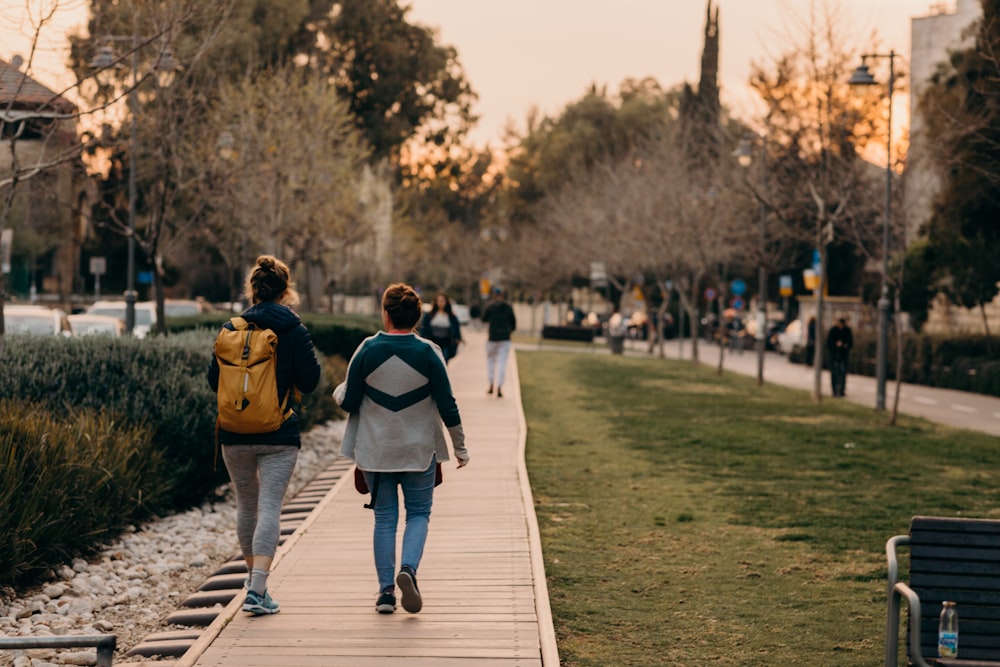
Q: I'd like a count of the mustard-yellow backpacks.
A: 1